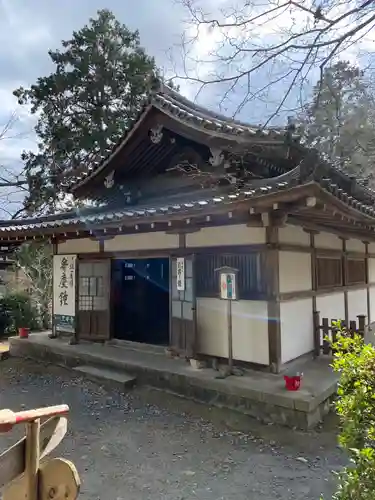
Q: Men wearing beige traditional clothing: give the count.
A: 0